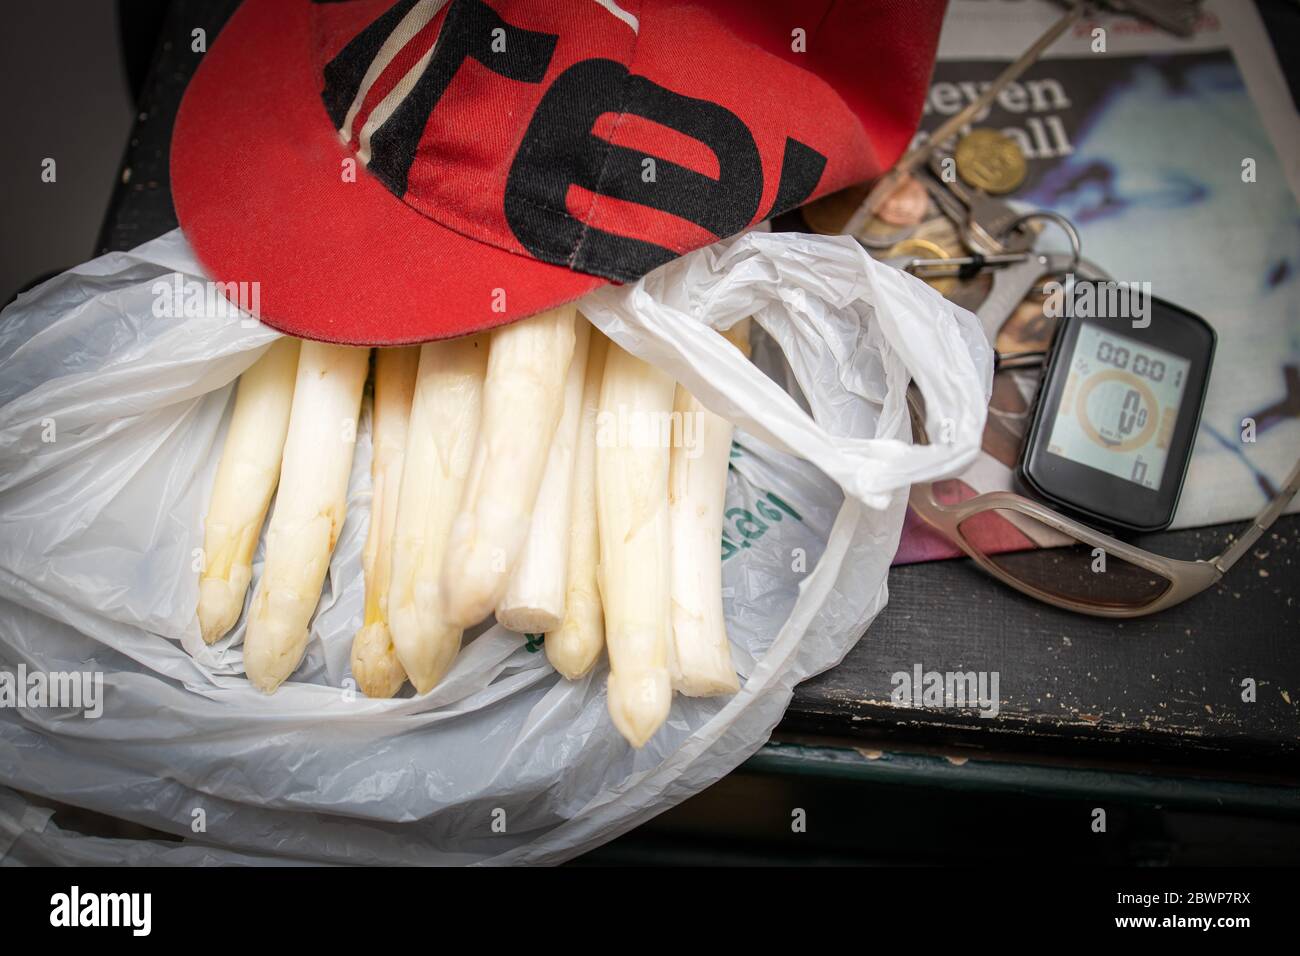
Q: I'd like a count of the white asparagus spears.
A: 9